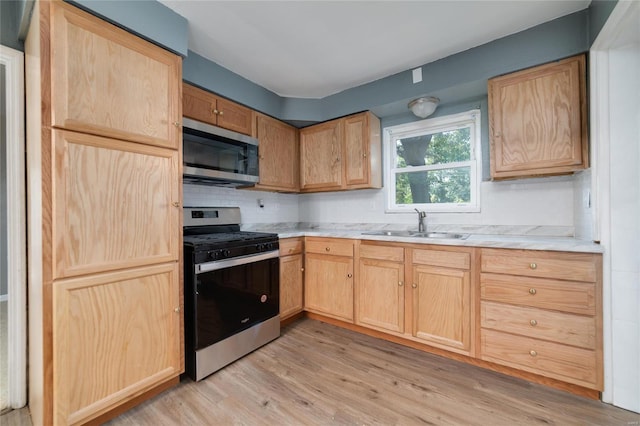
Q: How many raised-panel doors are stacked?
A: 3